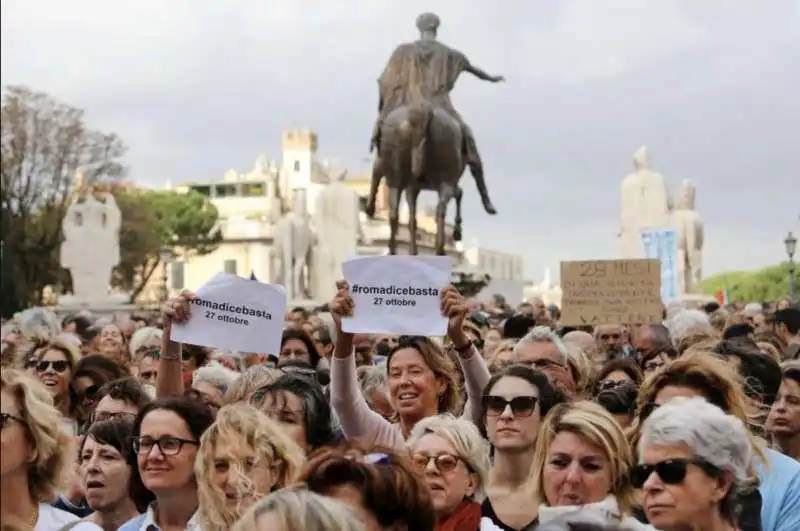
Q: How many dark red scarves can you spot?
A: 1